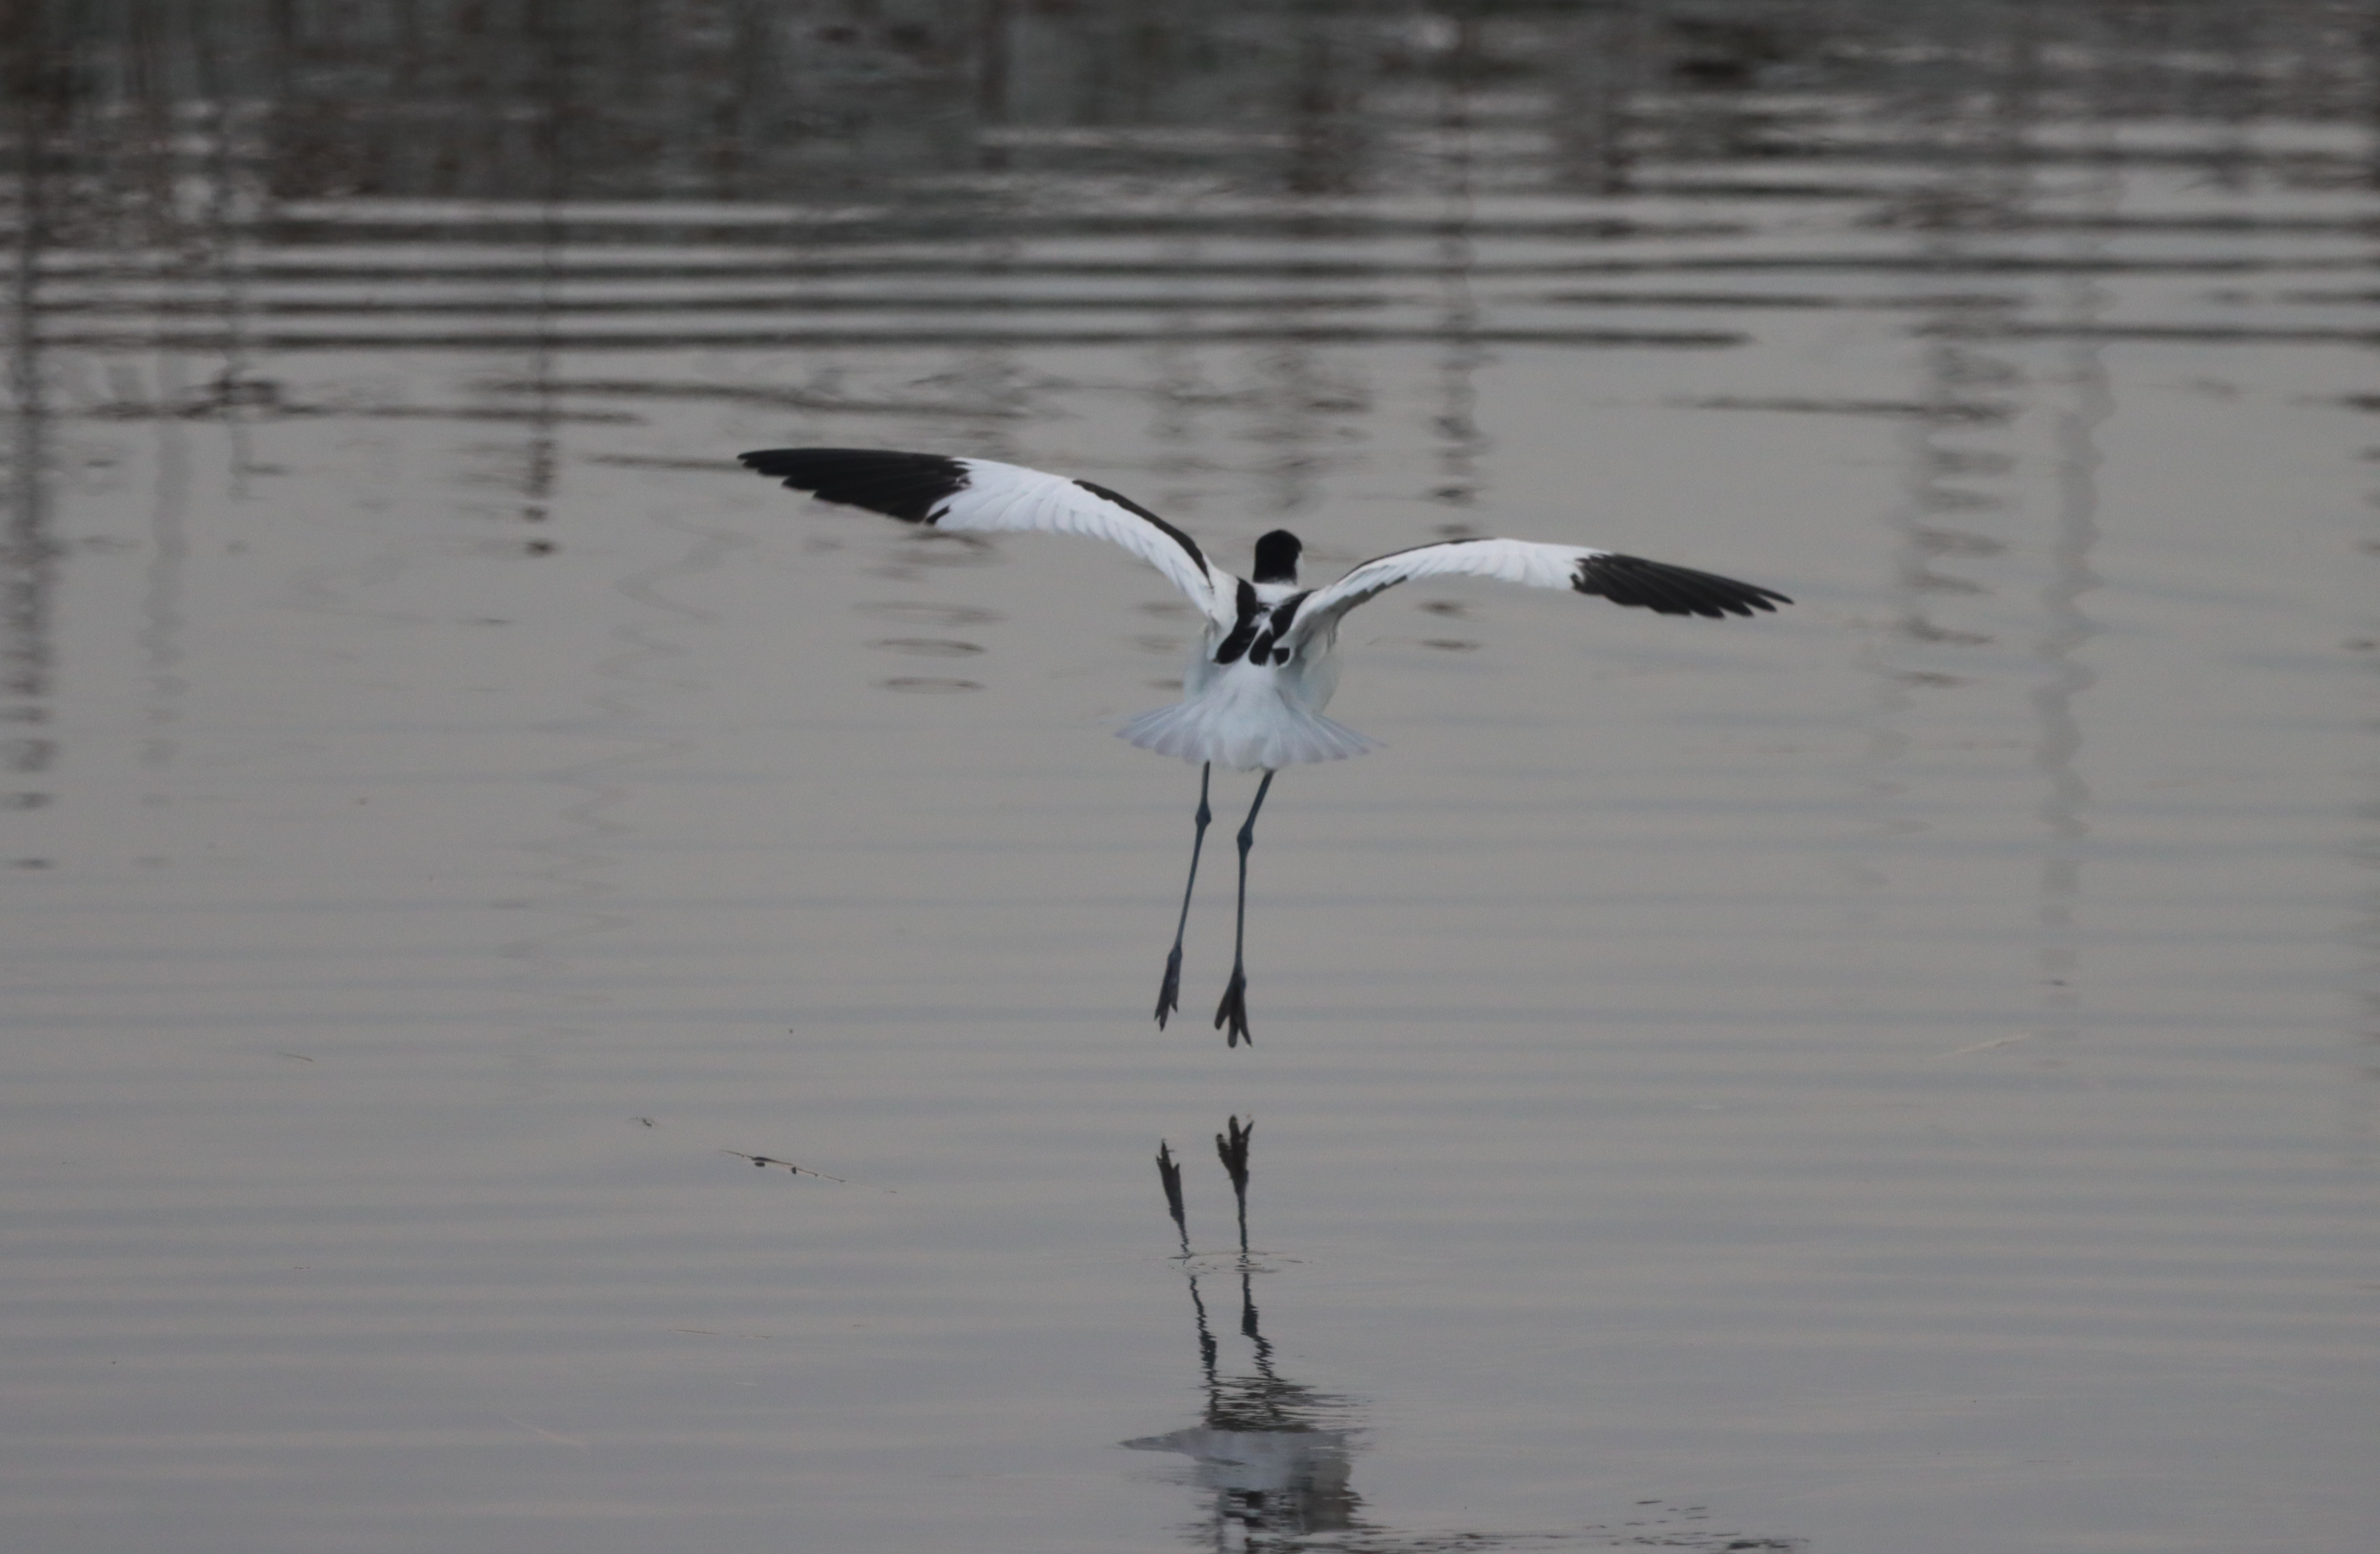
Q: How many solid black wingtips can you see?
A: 2